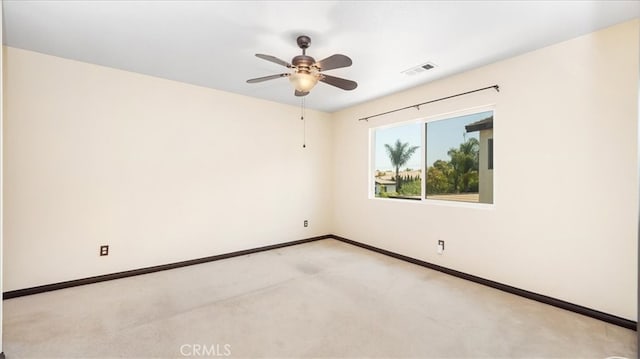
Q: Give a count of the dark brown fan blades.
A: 5